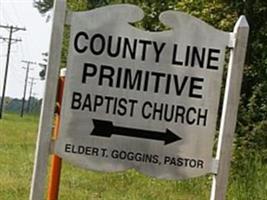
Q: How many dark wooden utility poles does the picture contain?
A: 3